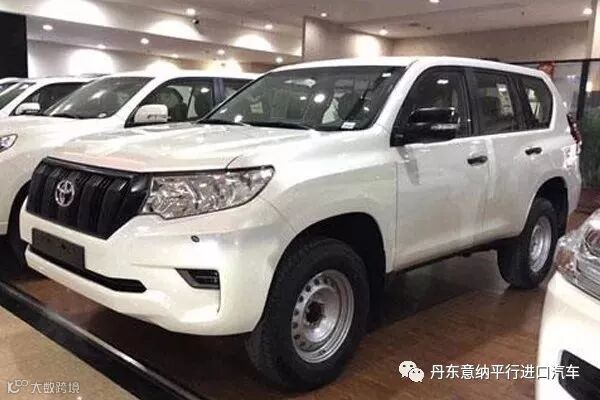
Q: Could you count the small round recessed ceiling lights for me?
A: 12